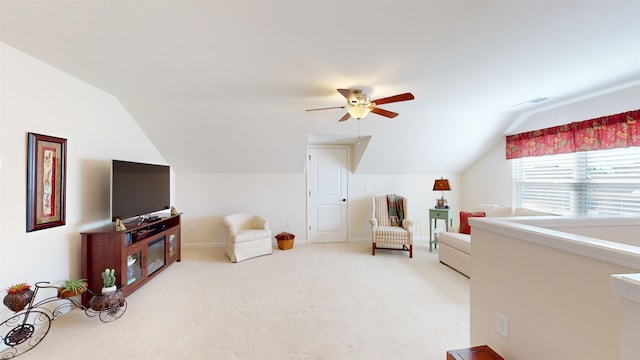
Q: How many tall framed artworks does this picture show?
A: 1